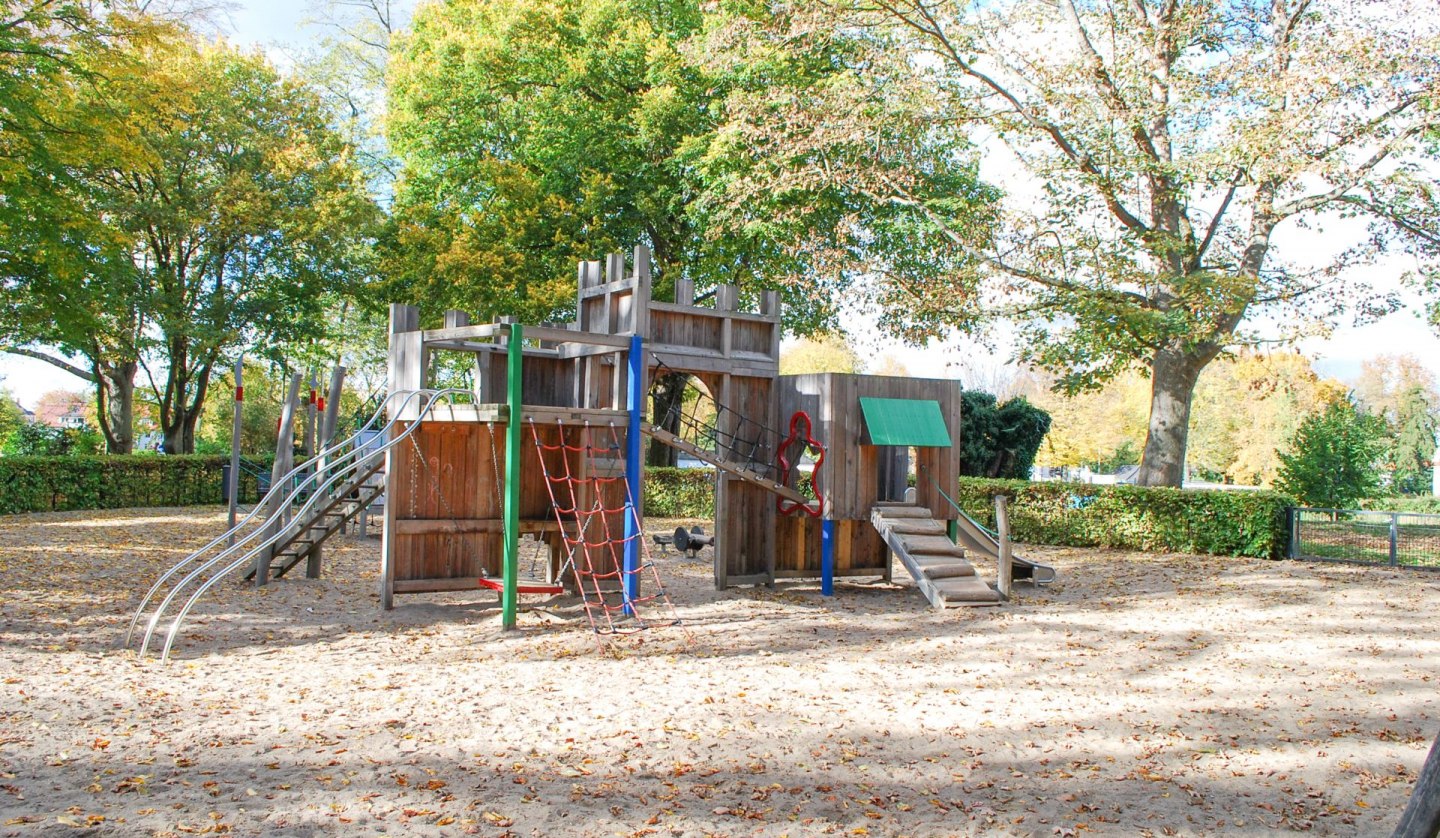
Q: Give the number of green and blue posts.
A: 4